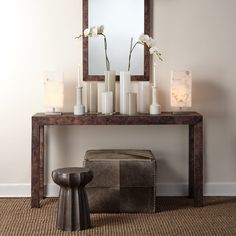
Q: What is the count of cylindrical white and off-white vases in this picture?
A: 6